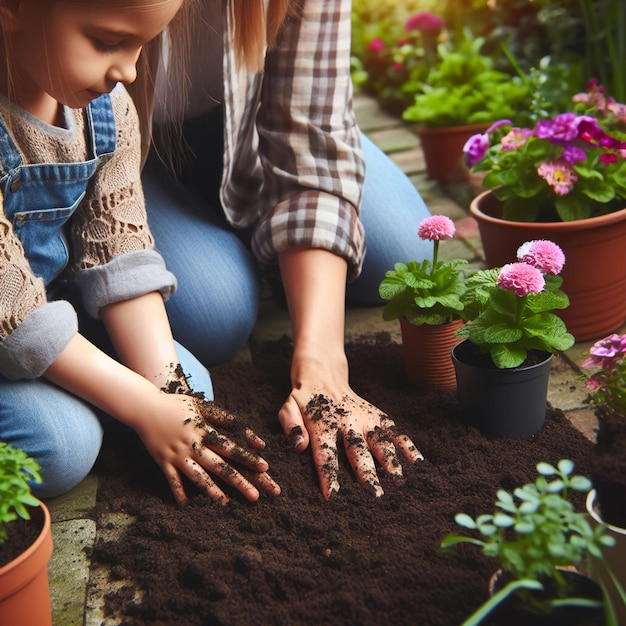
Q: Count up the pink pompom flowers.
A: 3